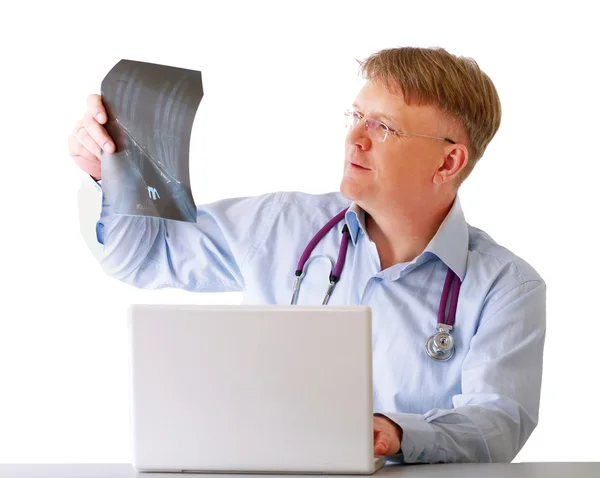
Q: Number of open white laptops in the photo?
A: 1